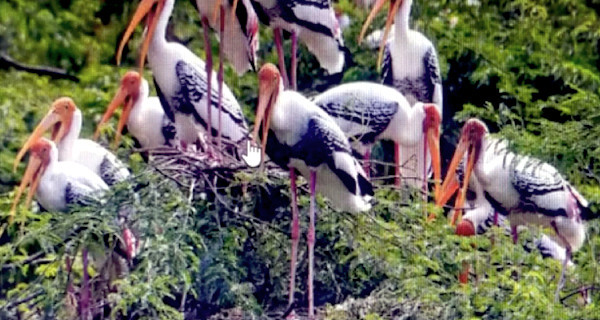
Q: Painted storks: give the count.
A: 11